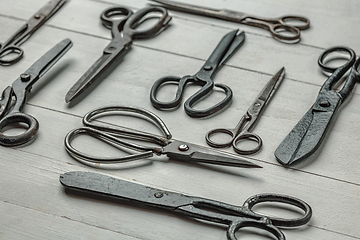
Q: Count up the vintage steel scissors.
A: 9